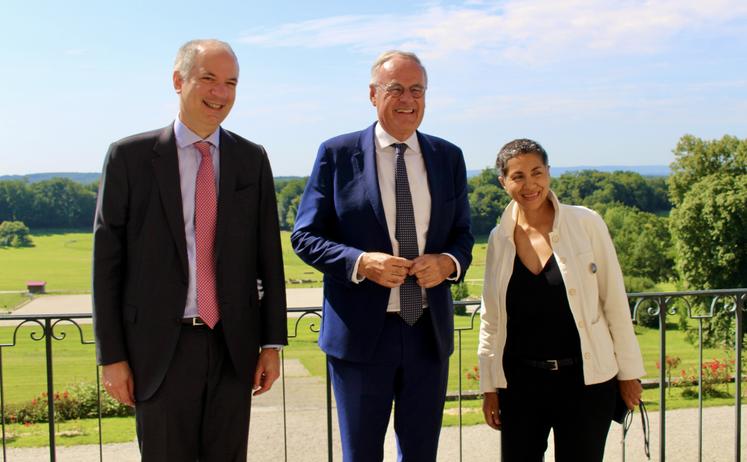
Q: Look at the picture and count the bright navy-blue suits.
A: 1